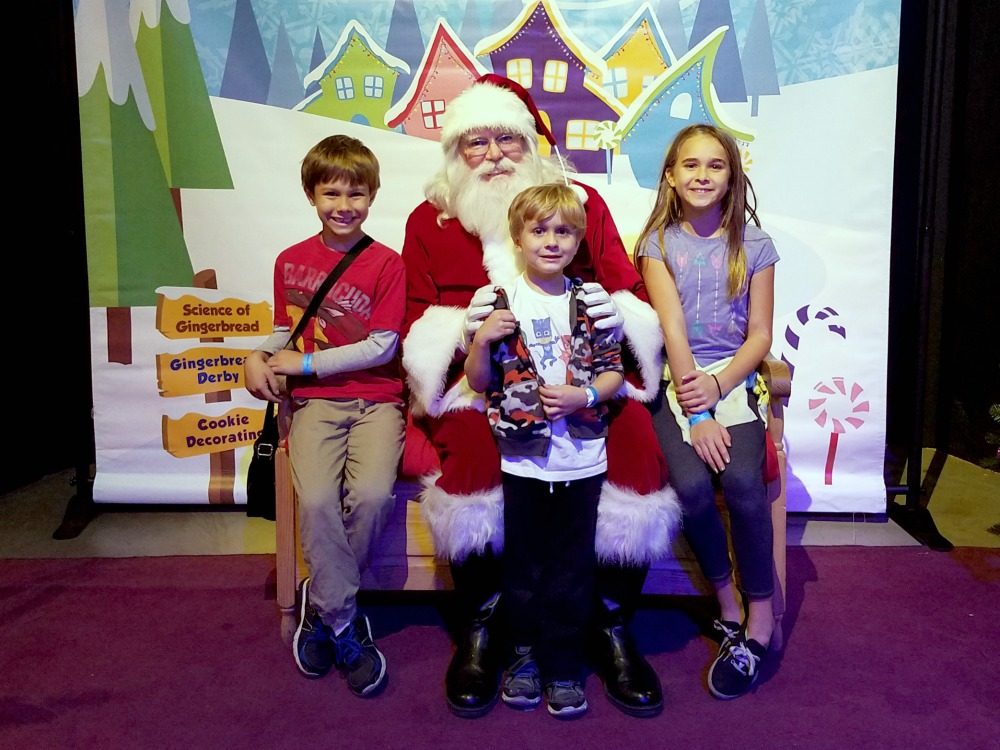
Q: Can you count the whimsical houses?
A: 5